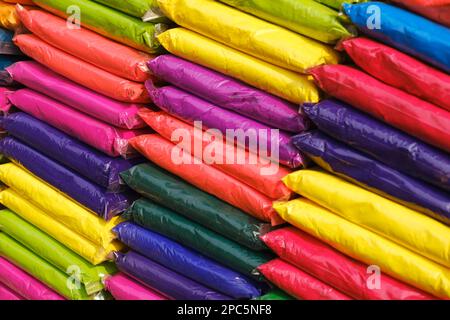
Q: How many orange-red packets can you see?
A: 4